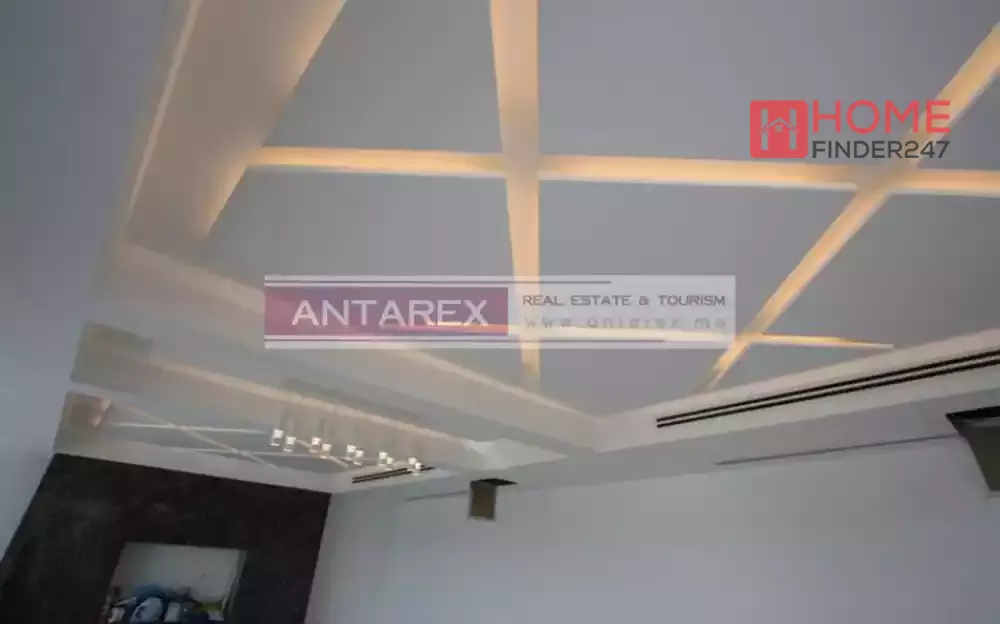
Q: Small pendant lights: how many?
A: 10